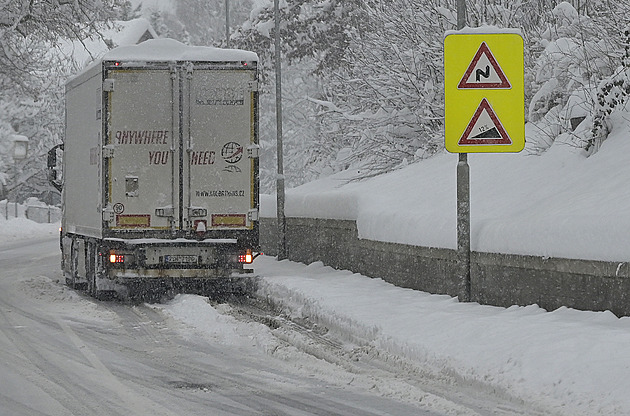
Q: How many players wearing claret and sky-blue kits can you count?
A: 0